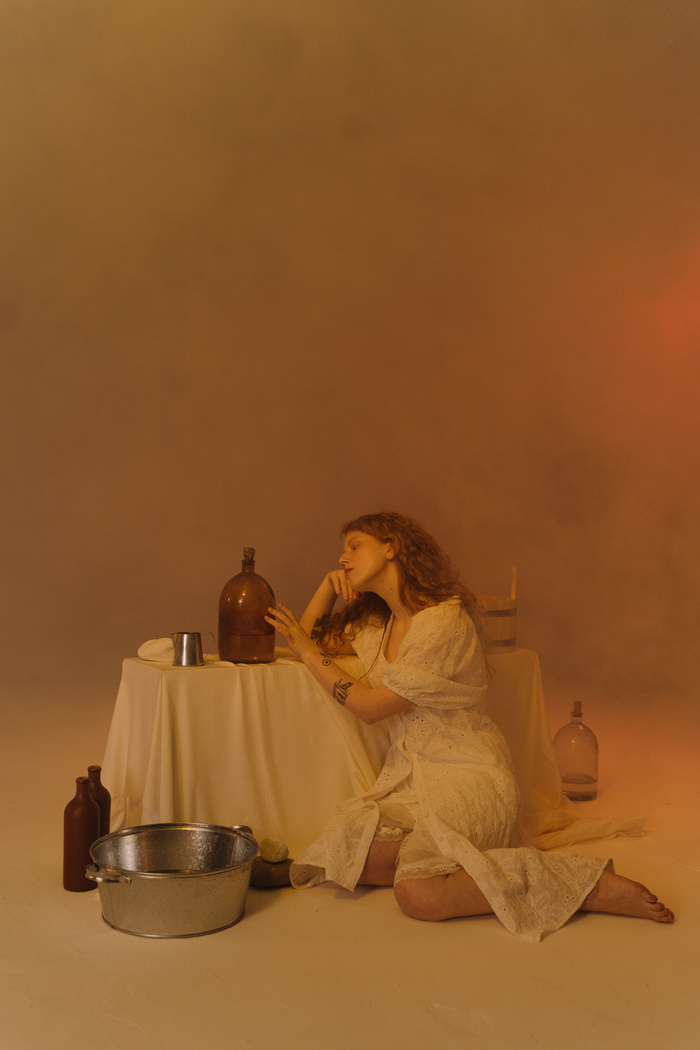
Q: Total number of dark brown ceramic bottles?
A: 2